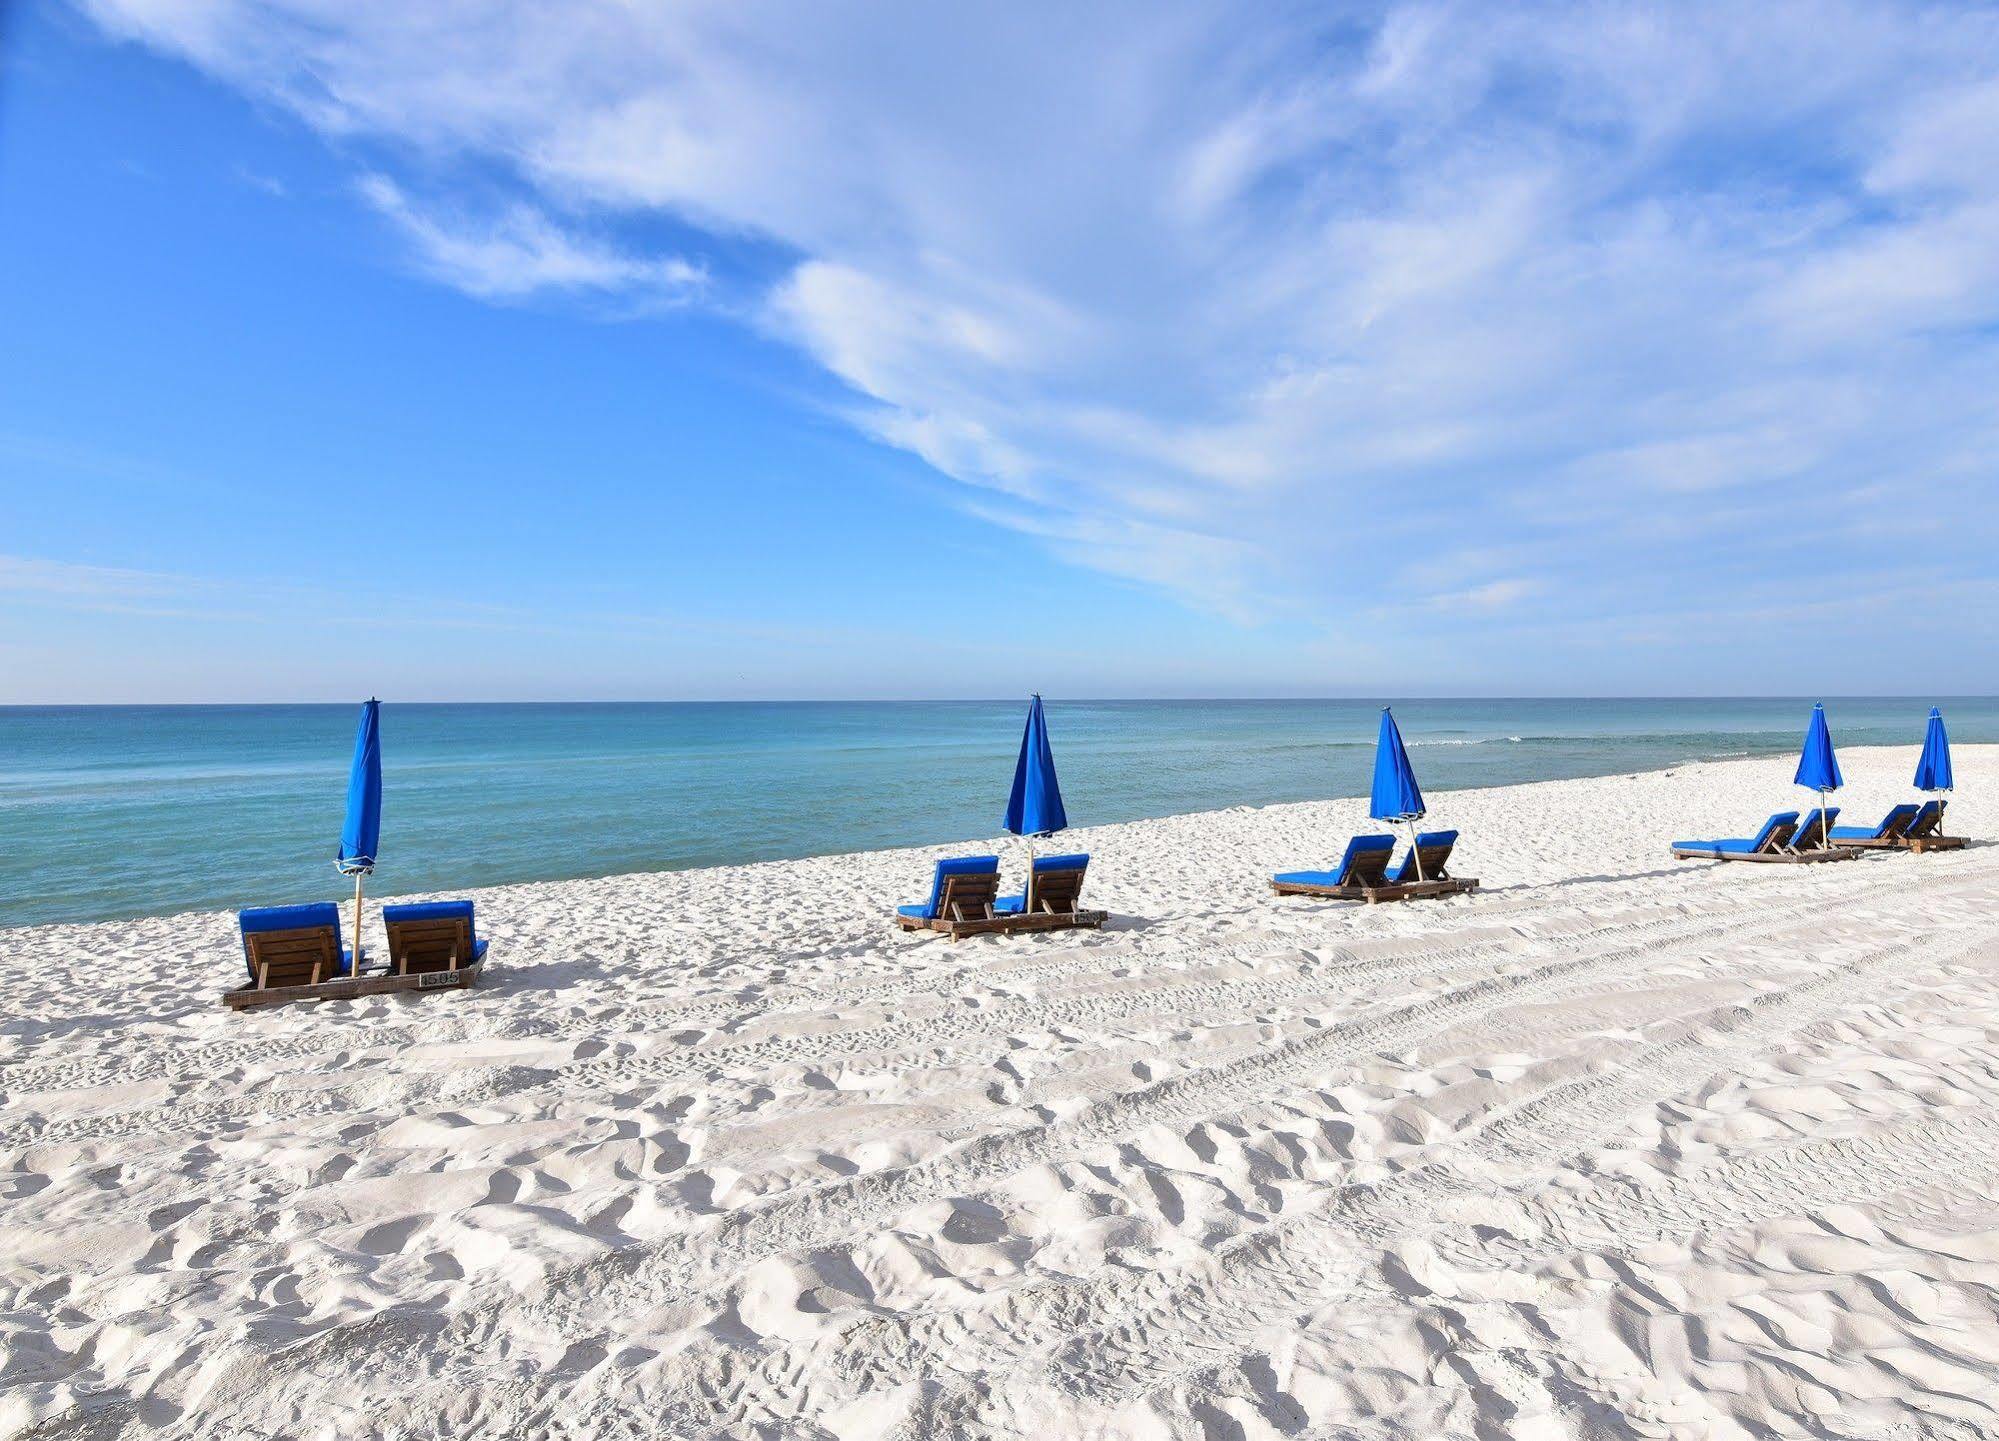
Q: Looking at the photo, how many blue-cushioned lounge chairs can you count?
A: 10